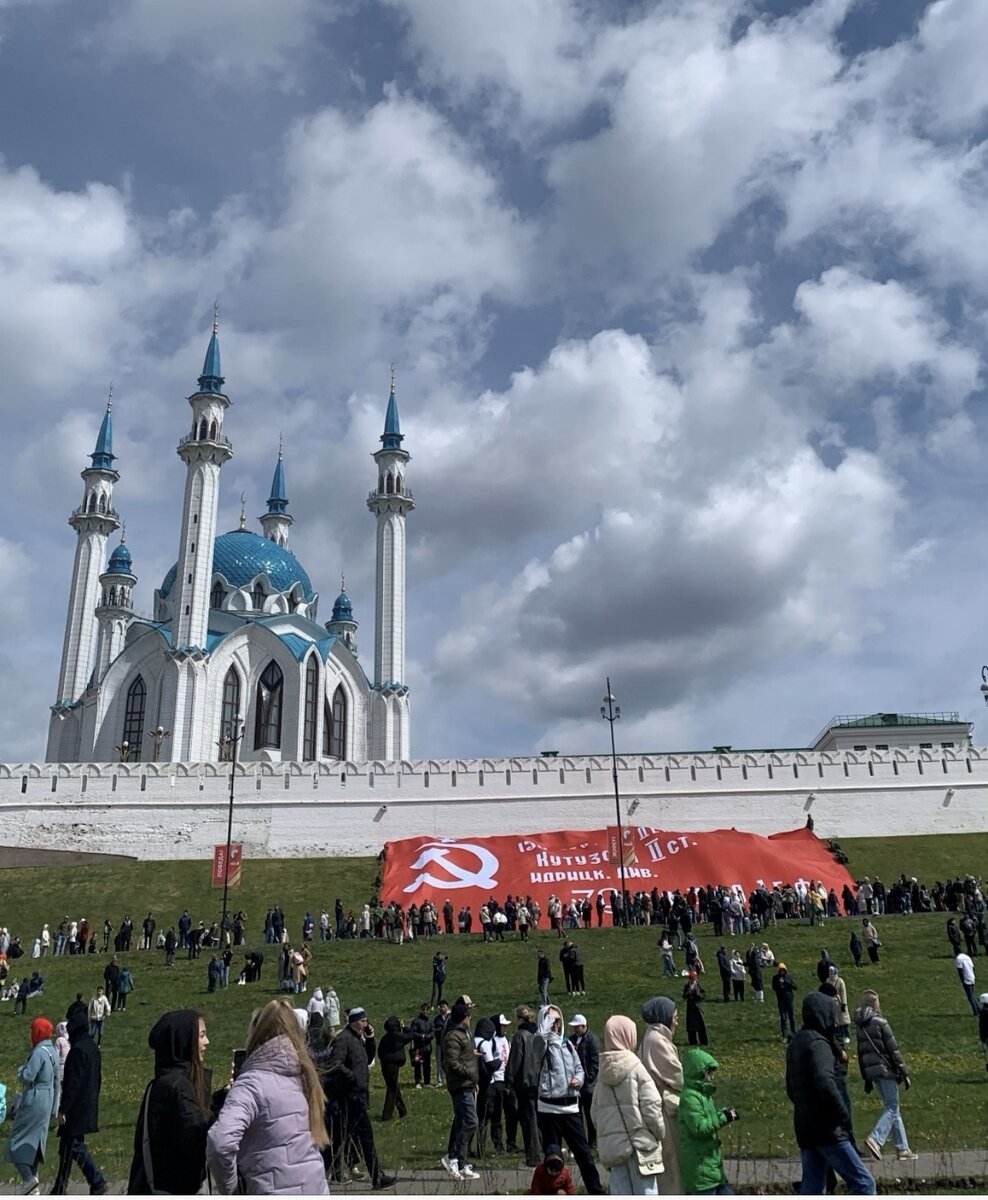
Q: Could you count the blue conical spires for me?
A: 4